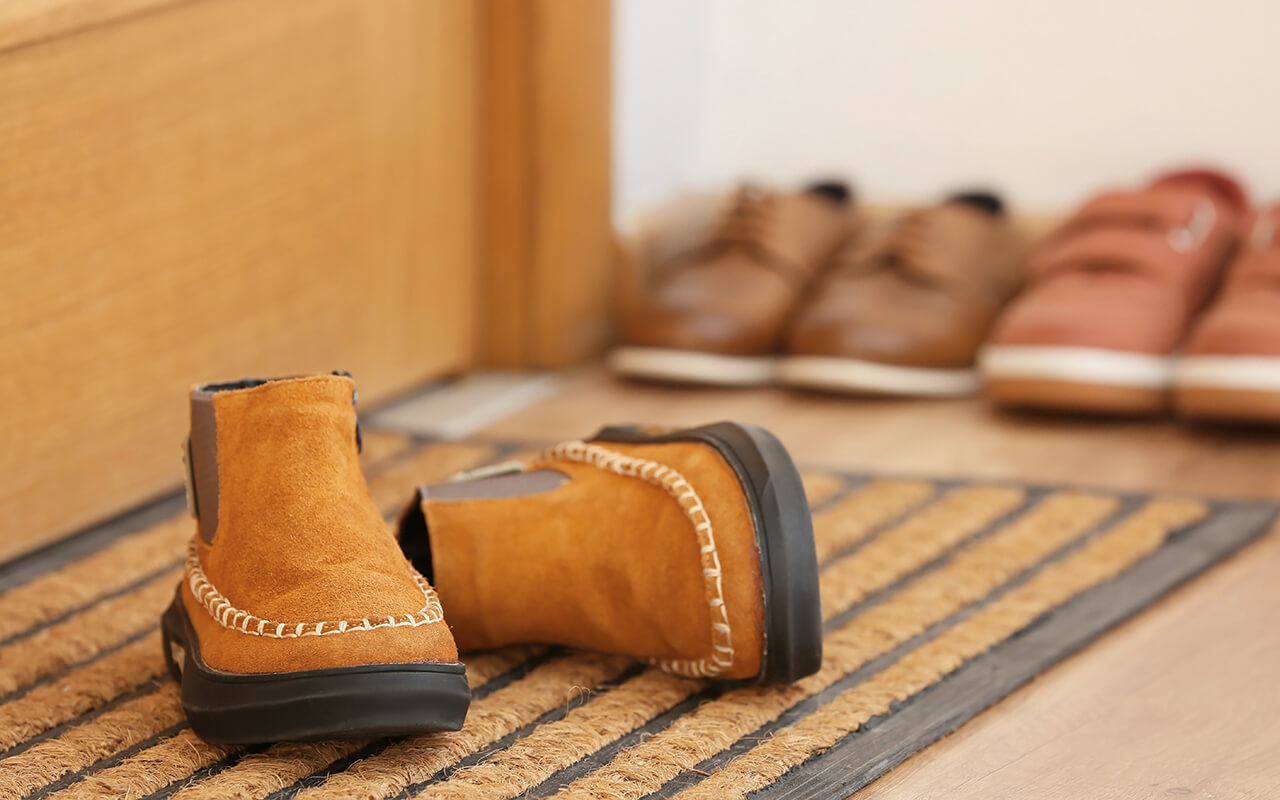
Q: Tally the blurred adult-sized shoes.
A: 4